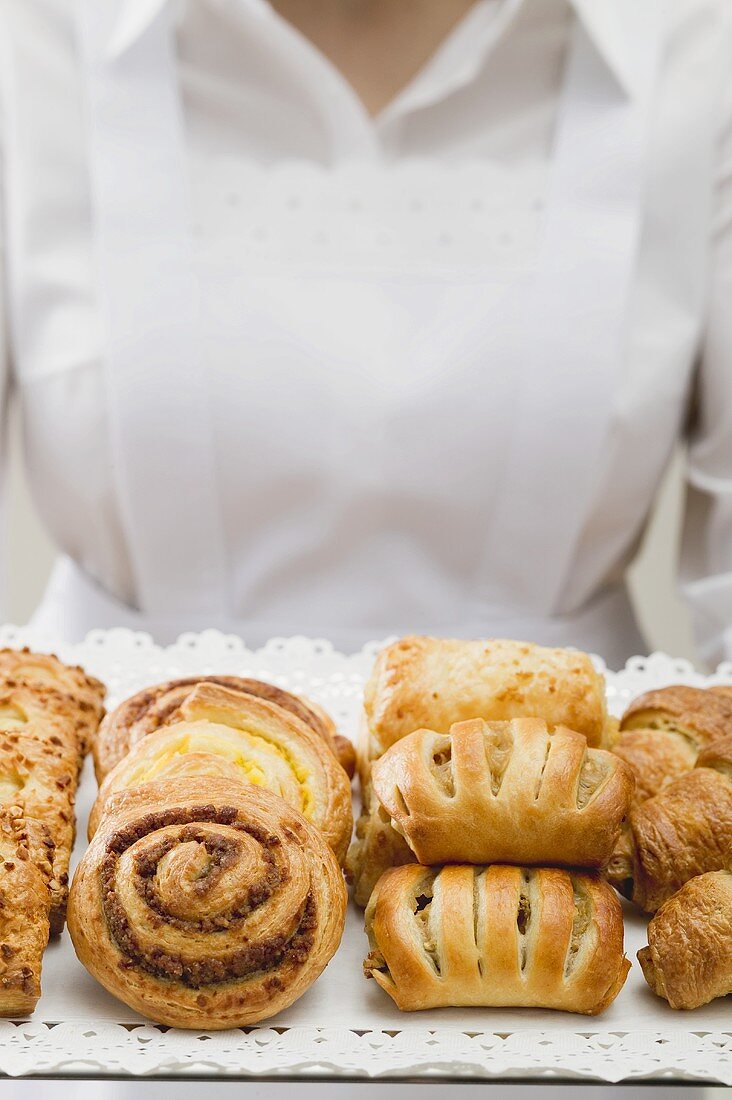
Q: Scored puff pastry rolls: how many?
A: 2